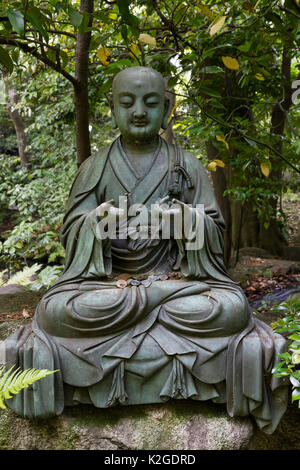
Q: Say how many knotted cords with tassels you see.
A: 1